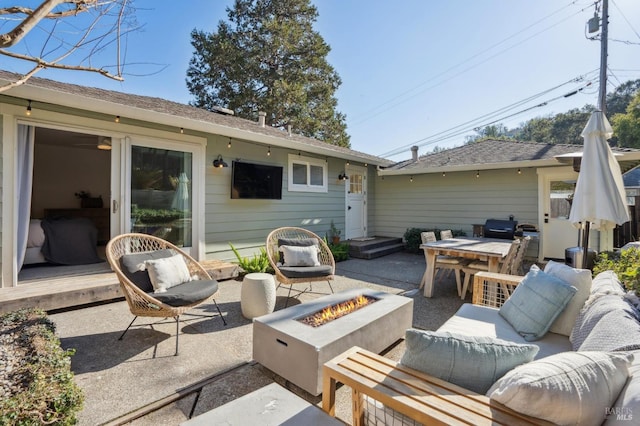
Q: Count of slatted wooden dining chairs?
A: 4